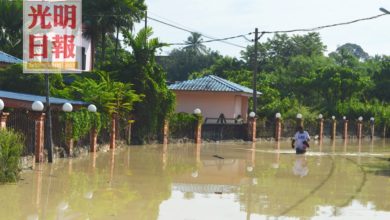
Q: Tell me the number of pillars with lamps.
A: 13